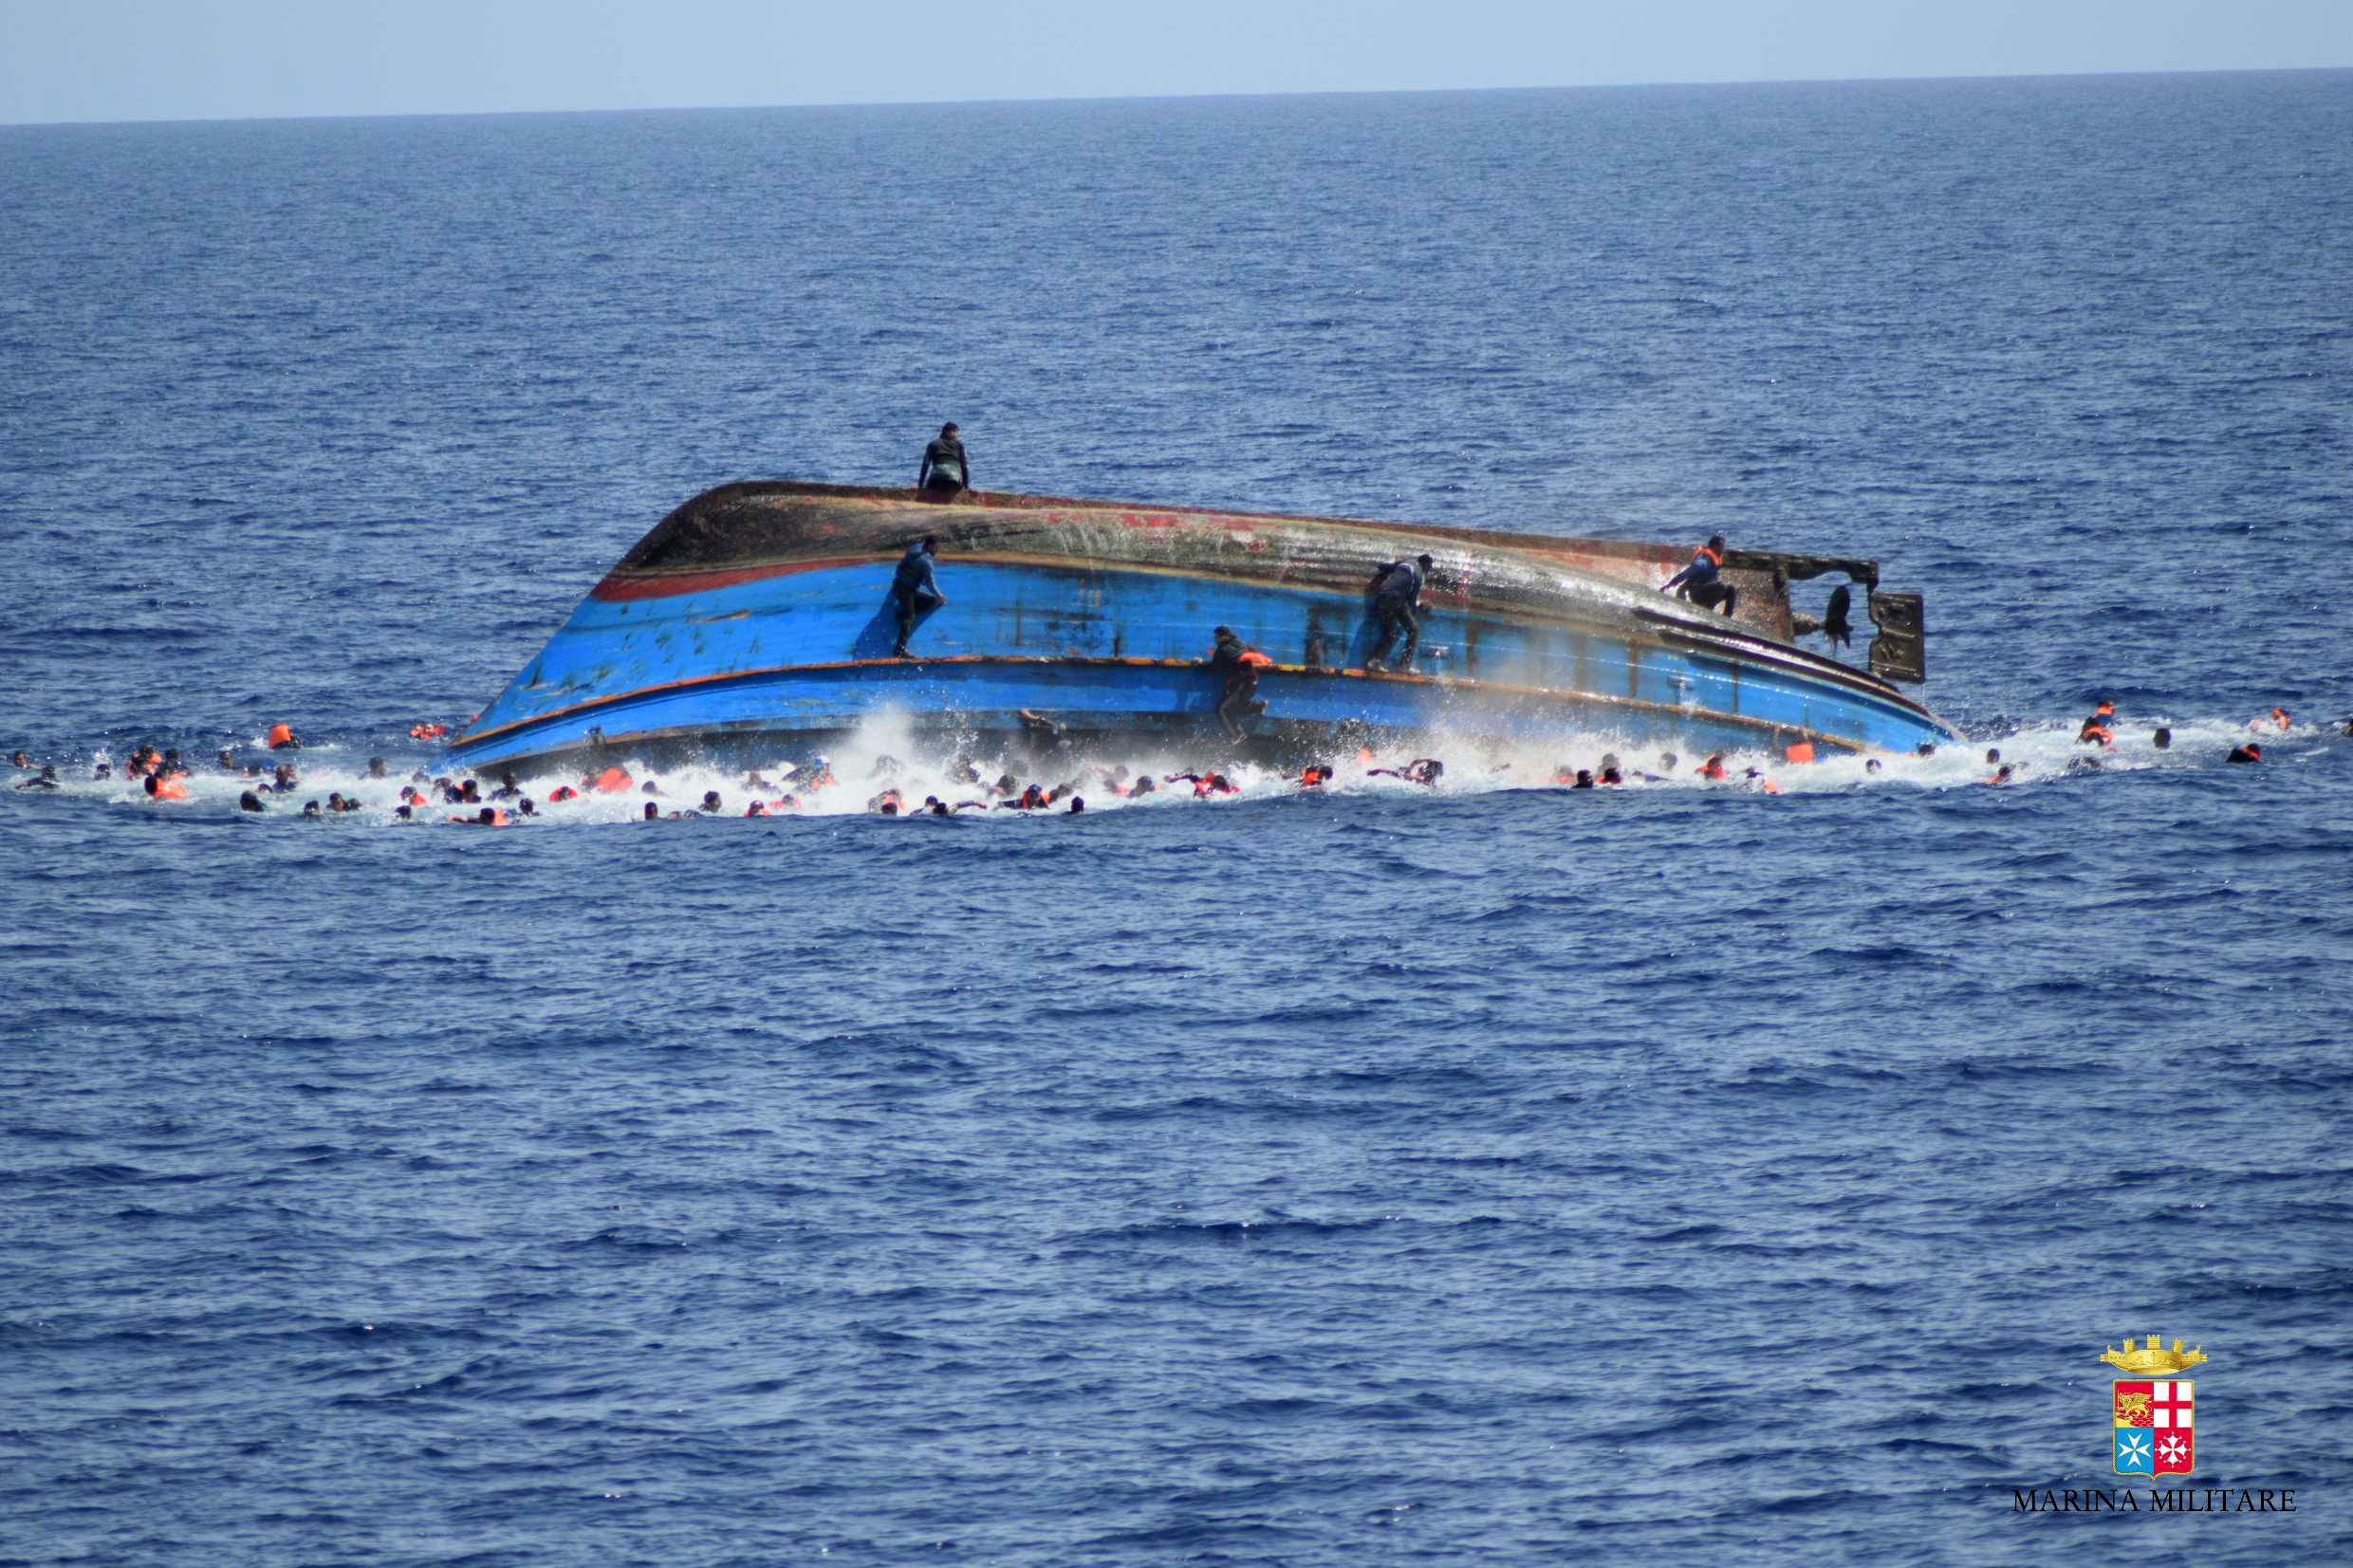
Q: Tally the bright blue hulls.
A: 1